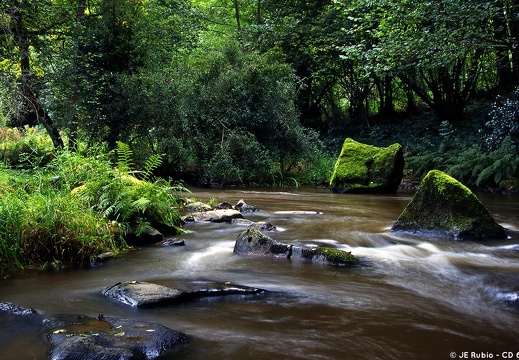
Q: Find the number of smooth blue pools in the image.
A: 0